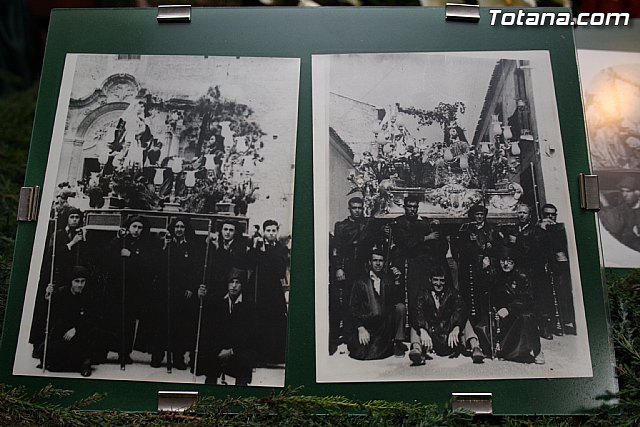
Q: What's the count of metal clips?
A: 6